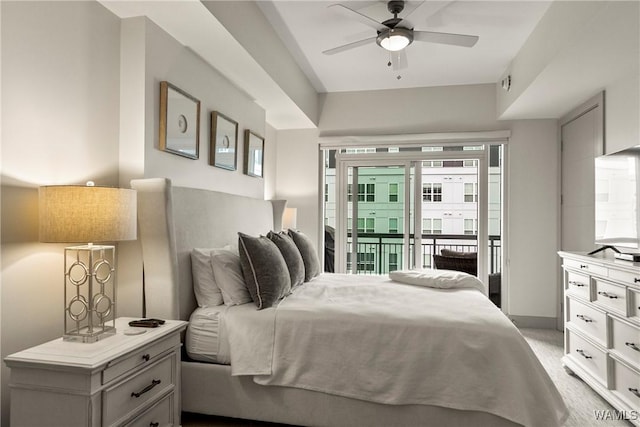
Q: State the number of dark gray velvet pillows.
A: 3